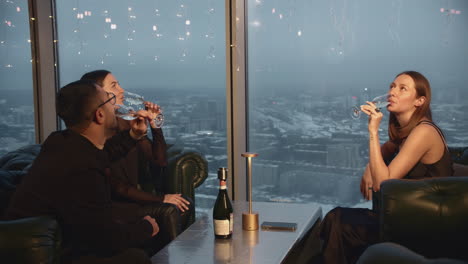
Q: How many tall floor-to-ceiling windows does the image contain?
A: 3